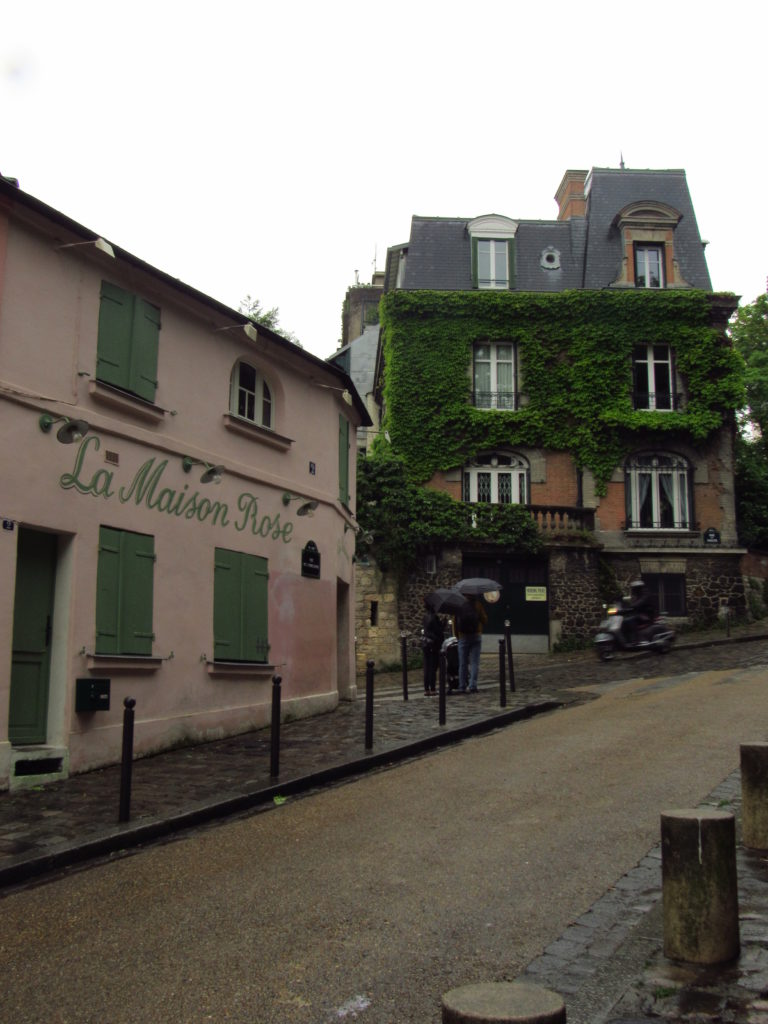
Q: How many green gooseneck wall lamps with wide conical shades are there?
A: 4